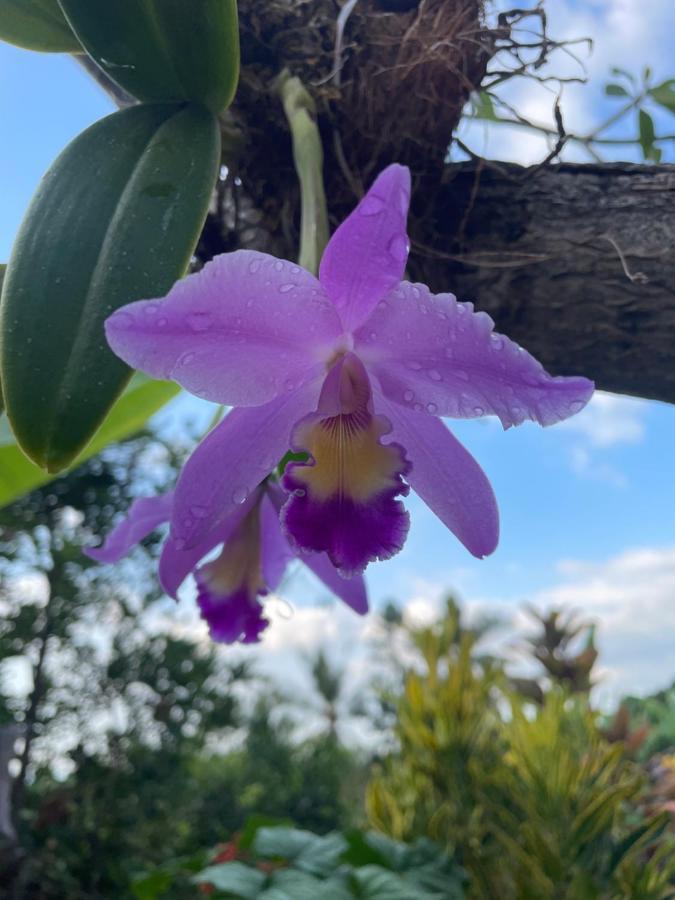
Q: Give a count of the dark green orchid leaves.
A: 3